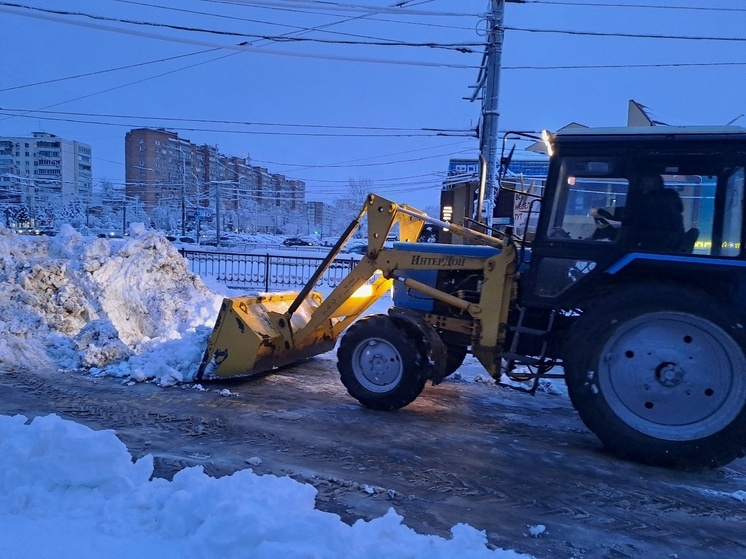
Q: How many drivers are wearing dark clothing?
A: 1